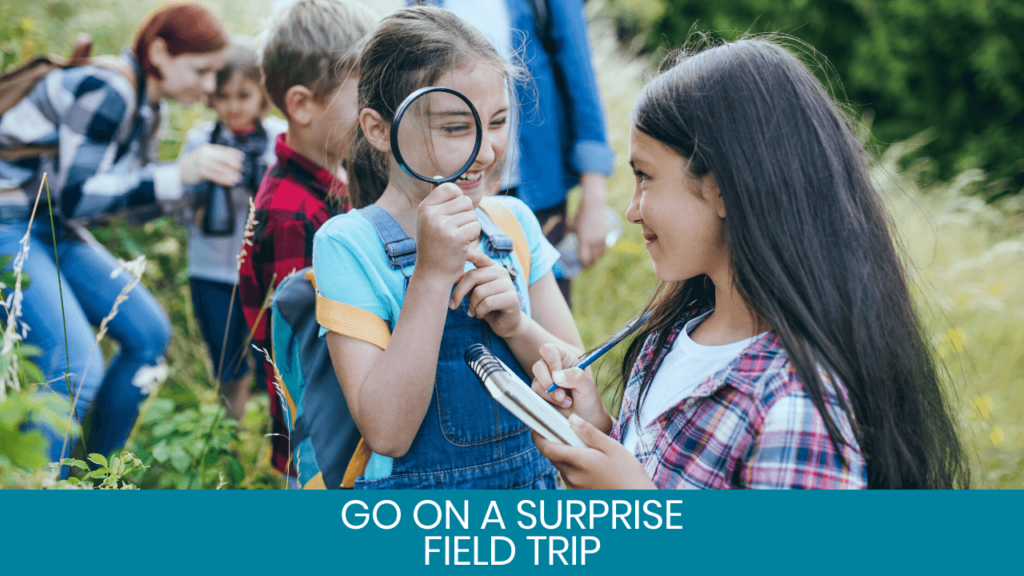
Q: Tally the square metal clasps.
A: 2